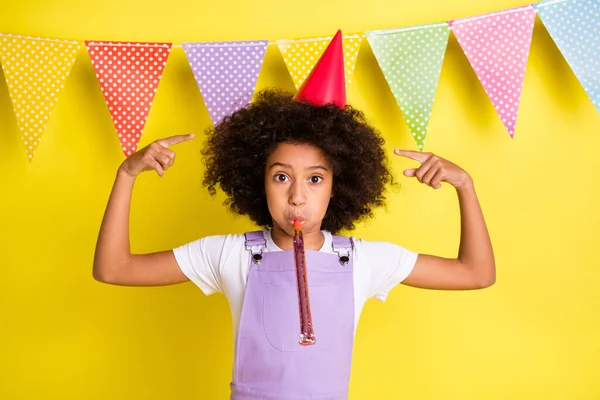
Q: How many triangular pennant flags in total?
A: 7